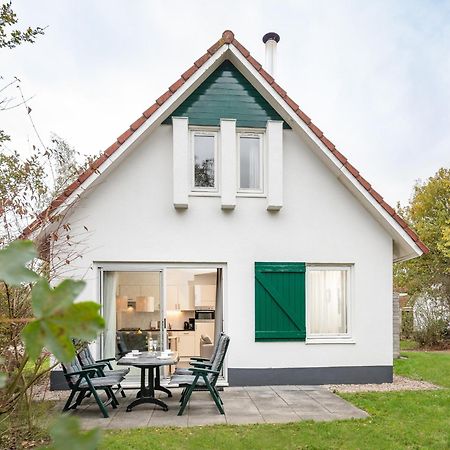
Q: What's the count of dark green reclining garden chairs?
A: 4